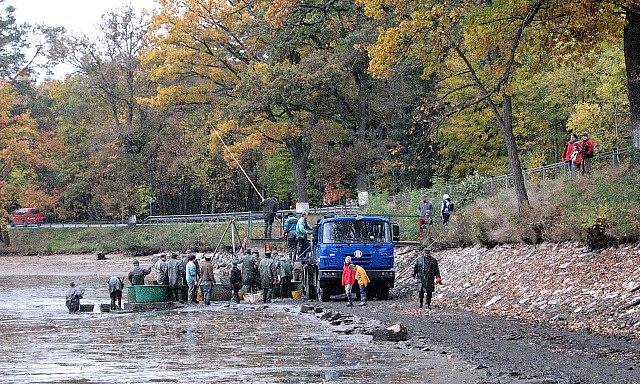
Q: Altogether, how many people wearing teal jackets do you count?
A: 2